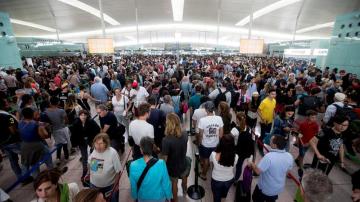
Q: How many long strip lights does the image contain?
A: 5